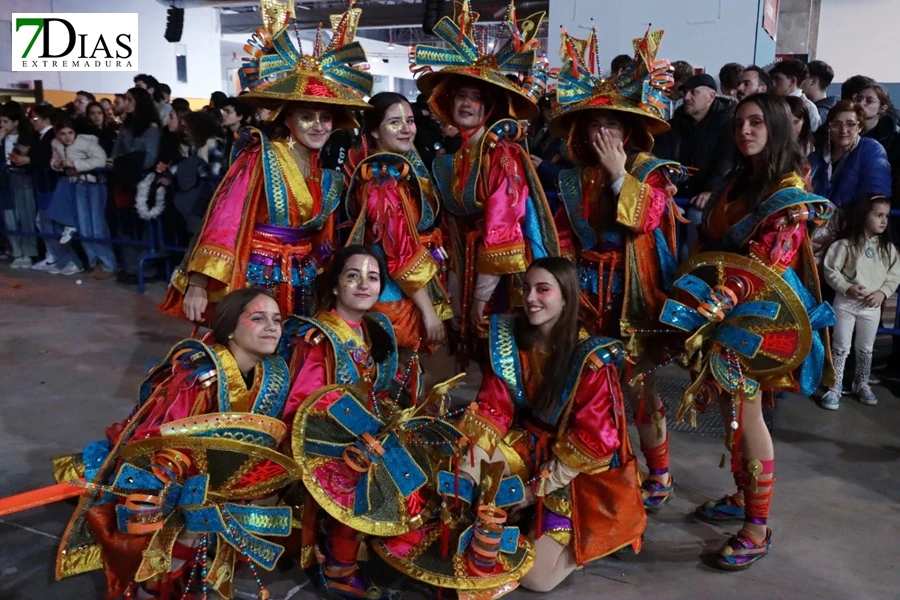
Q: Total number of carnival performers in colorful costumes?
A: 8